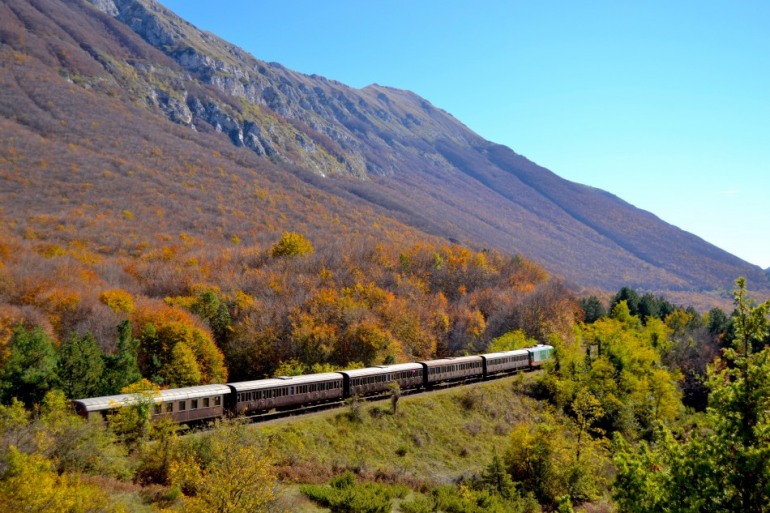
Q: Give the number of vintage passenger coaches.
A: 5